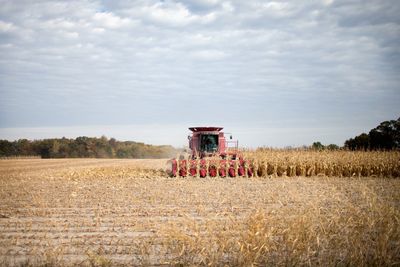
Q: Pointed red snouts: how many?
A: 9